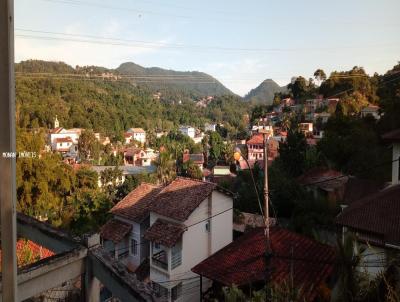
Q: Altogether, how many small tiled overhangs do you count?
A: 2